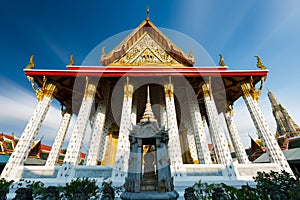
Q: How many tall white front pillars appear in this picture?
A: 6